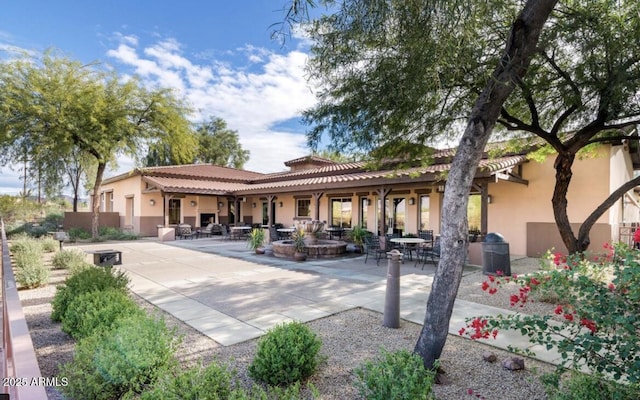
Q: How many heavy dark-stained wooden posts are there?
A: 6